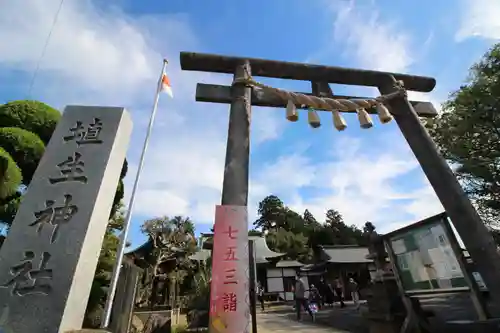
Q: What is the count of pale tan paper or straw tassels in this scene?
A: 5